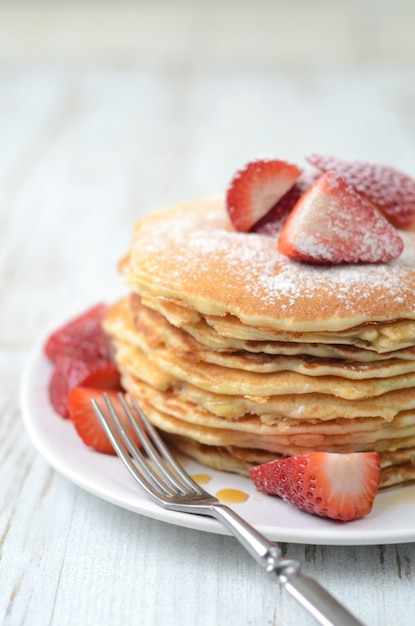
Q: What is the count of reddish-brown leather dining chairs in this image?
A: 0